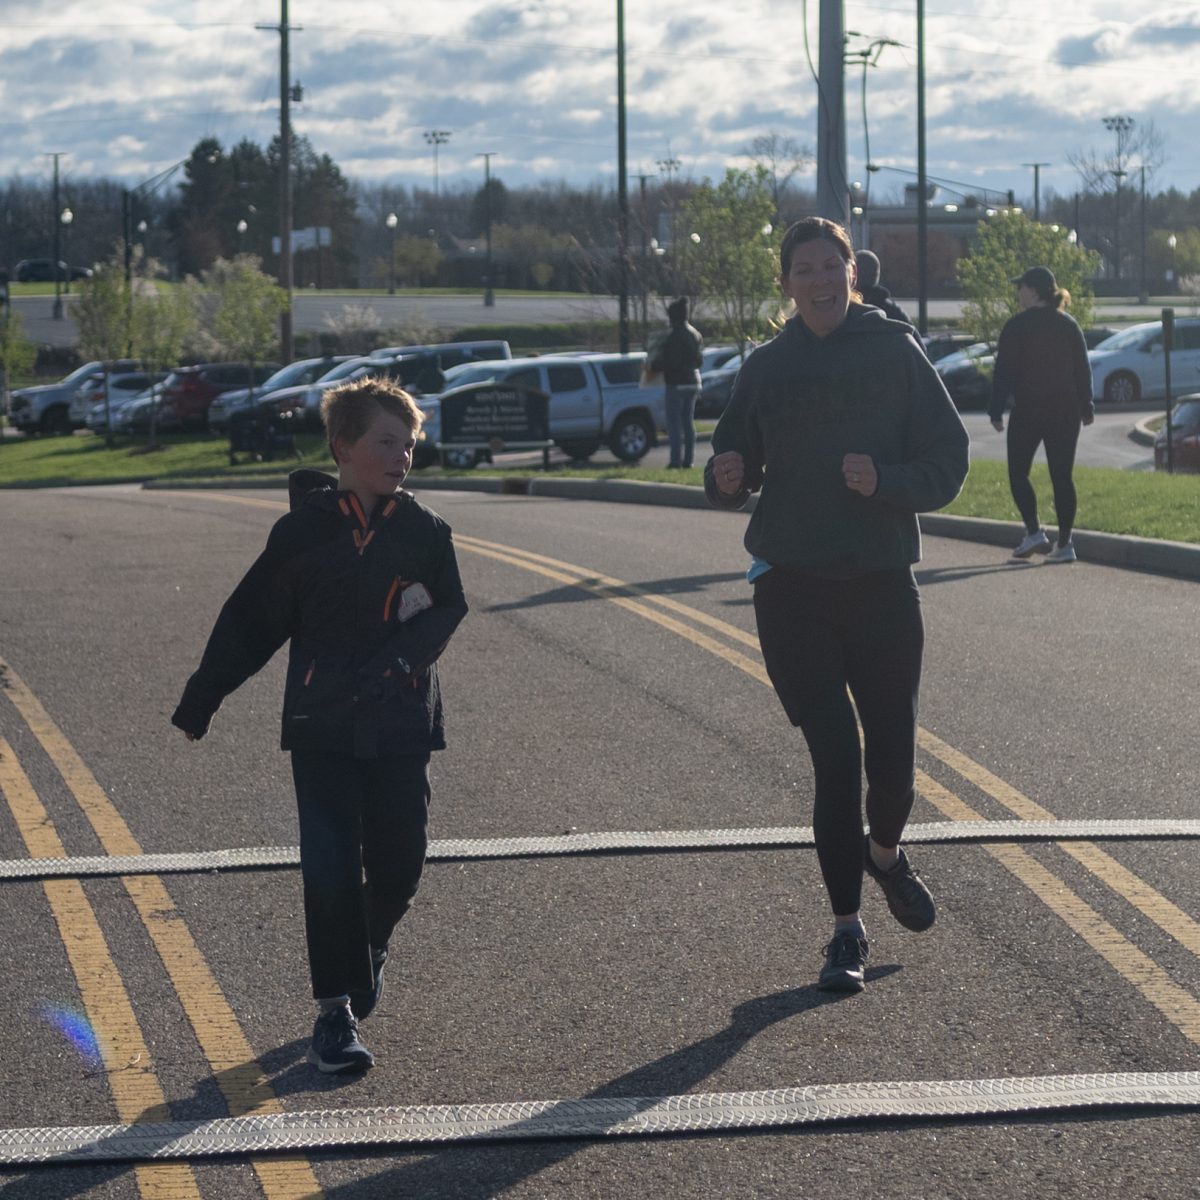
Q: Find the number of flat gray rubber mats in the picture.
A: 2